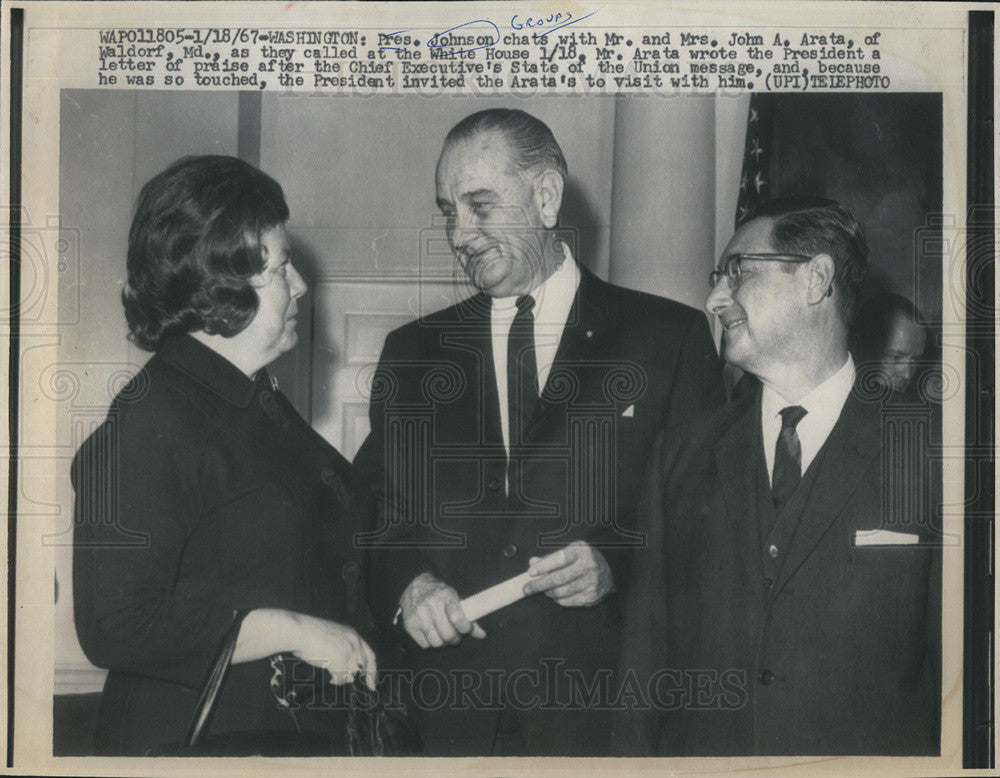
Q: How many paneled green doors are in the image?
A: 0